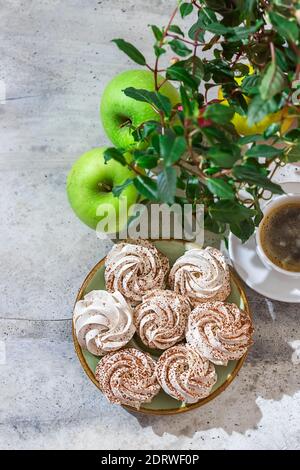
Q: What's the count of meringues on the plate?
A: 7